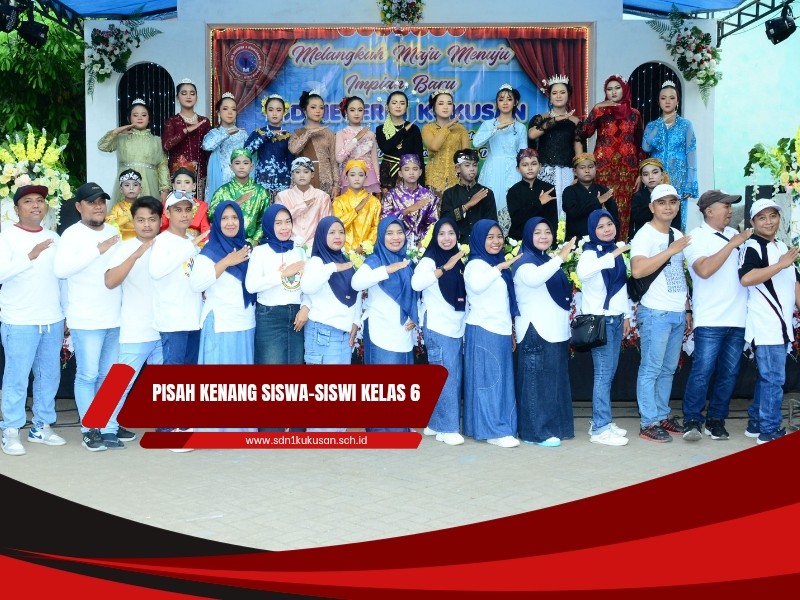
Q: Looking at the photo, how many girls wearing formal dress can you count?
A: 12